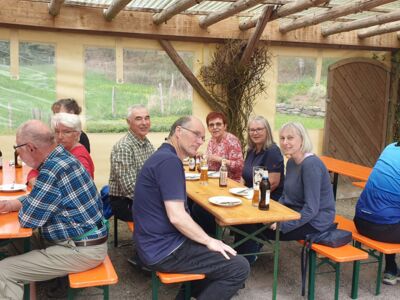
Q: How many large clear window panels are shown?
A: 3